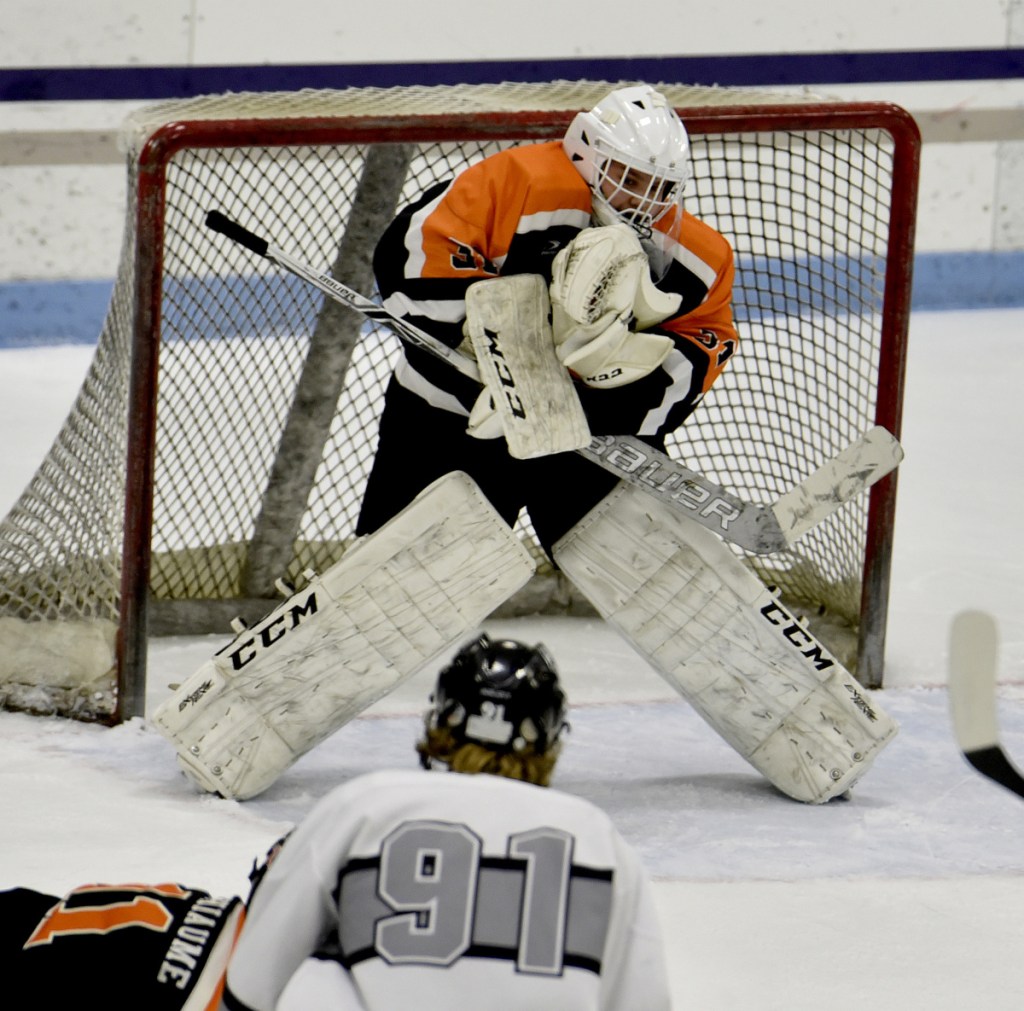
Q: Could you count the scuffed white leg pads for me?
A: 2